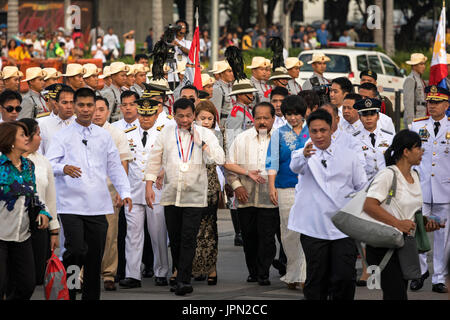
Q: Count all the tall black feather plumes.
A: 3